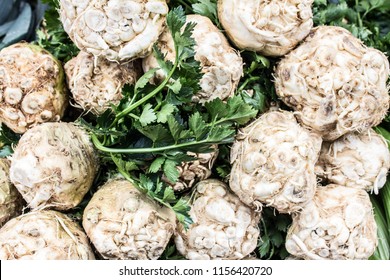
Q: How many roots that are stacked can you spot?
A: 15